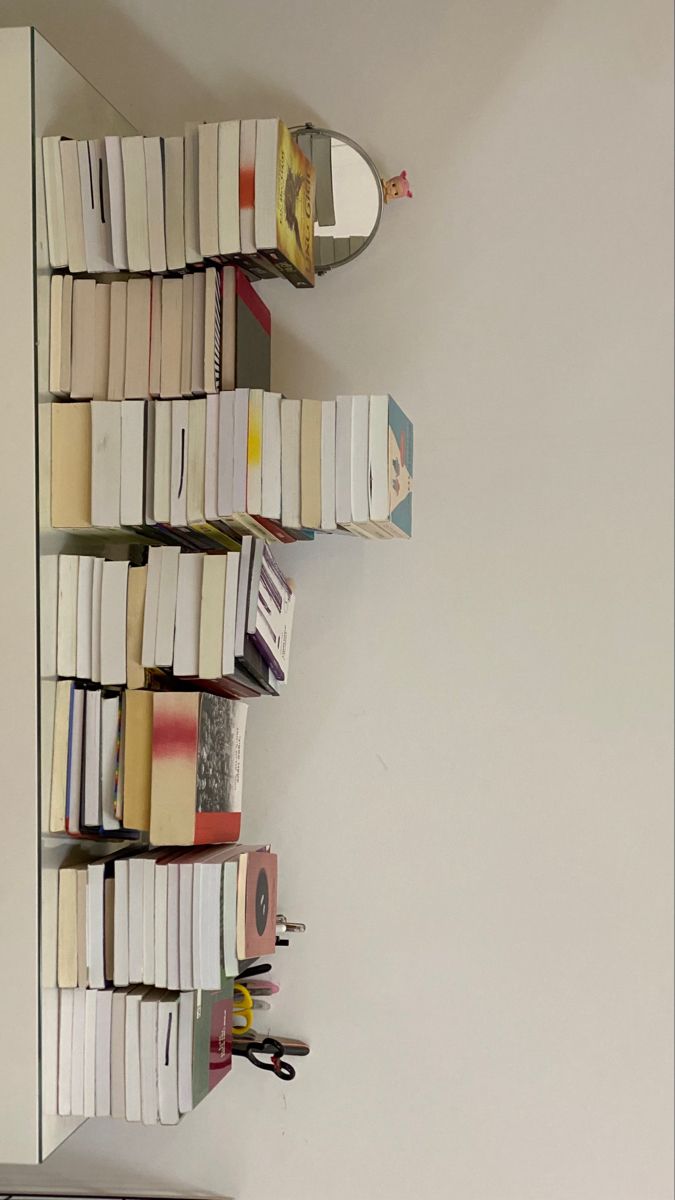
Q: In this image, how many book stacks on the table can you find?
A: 7